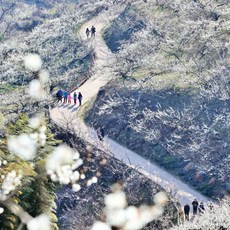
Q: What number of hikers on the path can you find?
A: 11